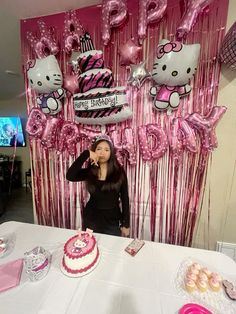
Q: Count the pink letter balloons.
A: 13